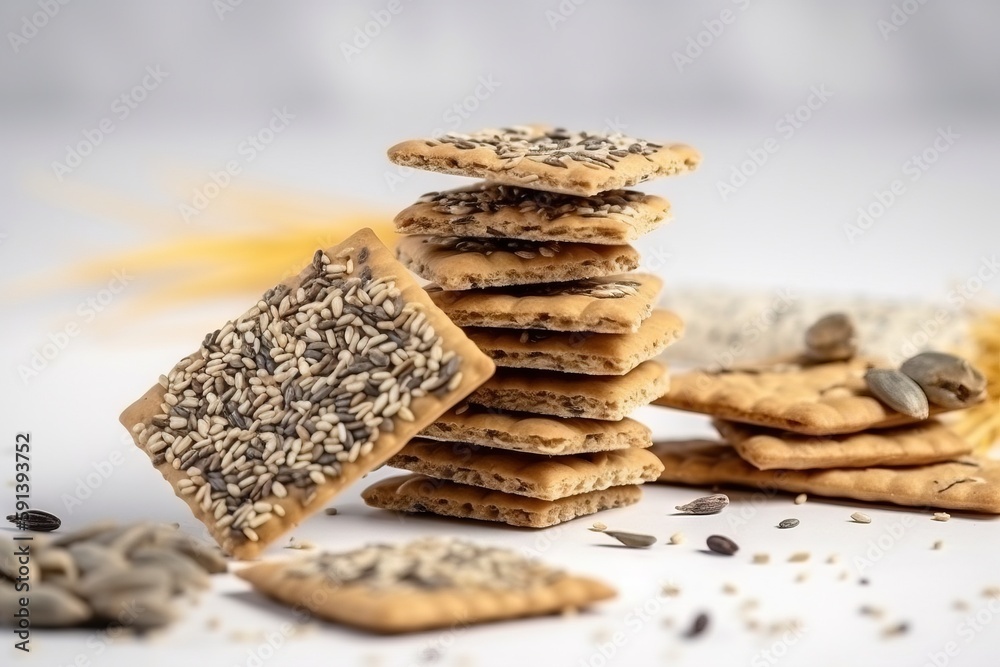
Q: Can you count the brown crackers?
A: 14